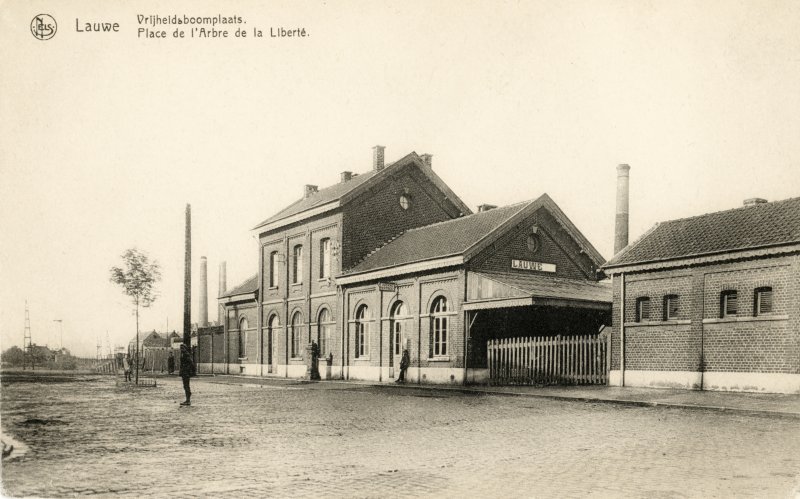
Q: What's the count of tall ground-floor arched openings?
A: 7